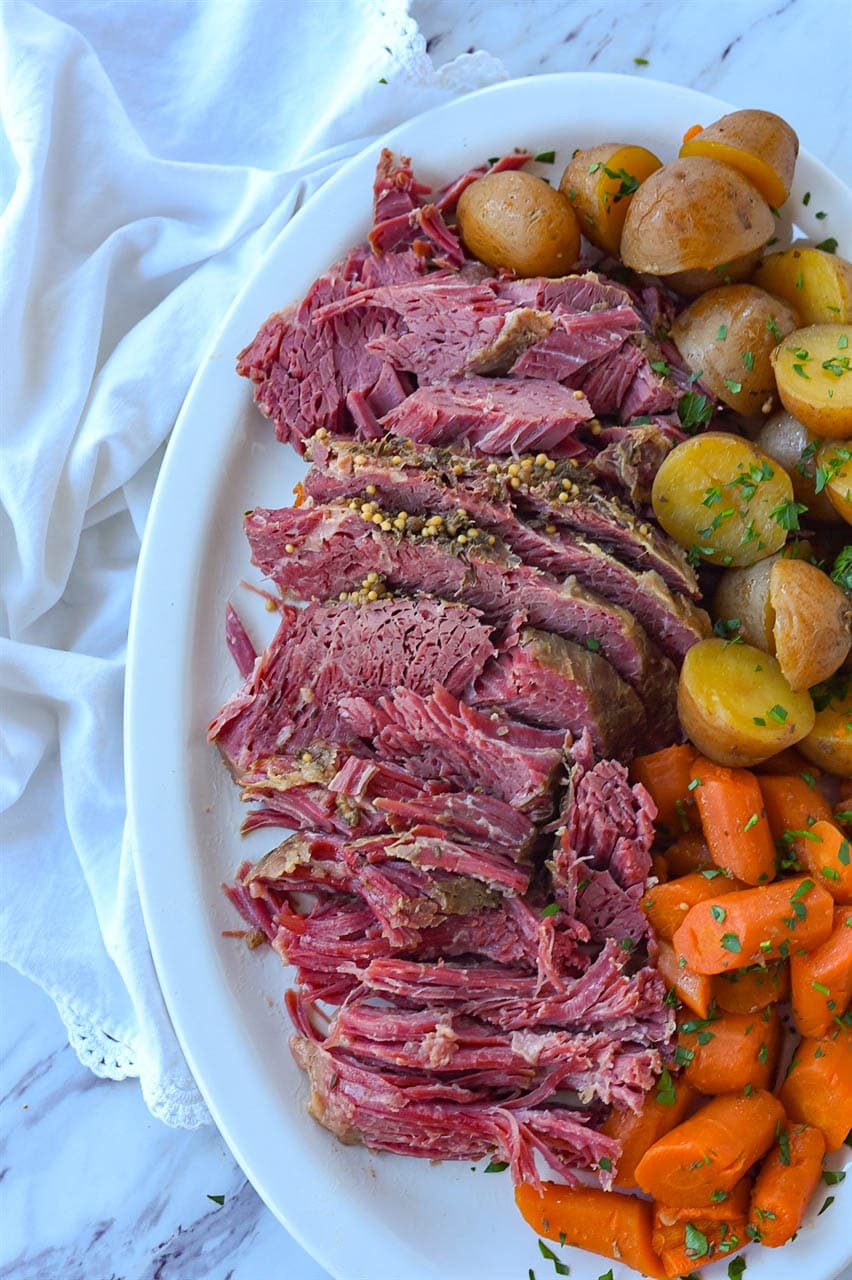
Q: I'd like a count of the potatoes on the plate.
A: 15